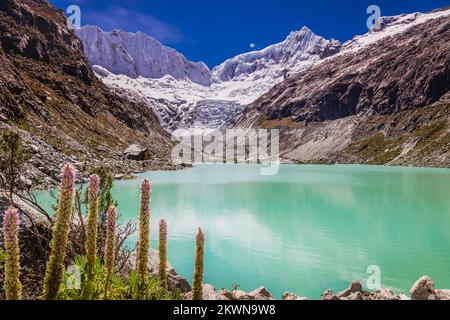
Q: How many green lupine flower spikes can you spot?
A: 7